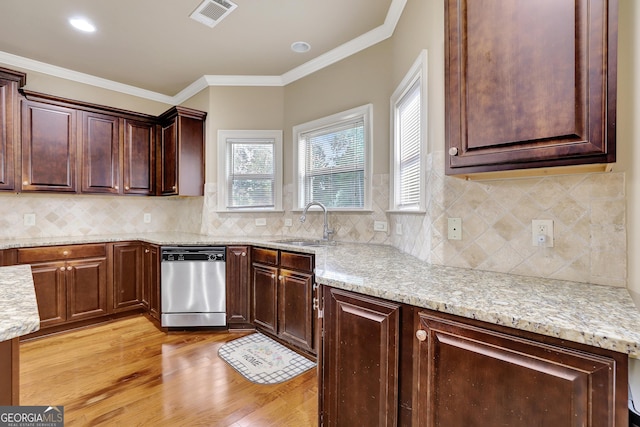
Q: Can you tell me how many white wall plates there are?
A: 8